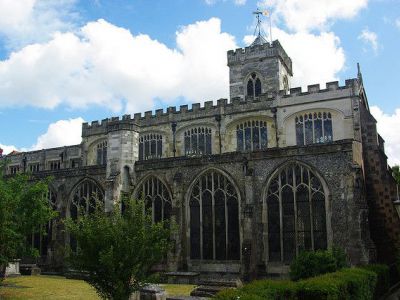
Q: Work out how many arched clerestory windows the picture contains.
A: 5